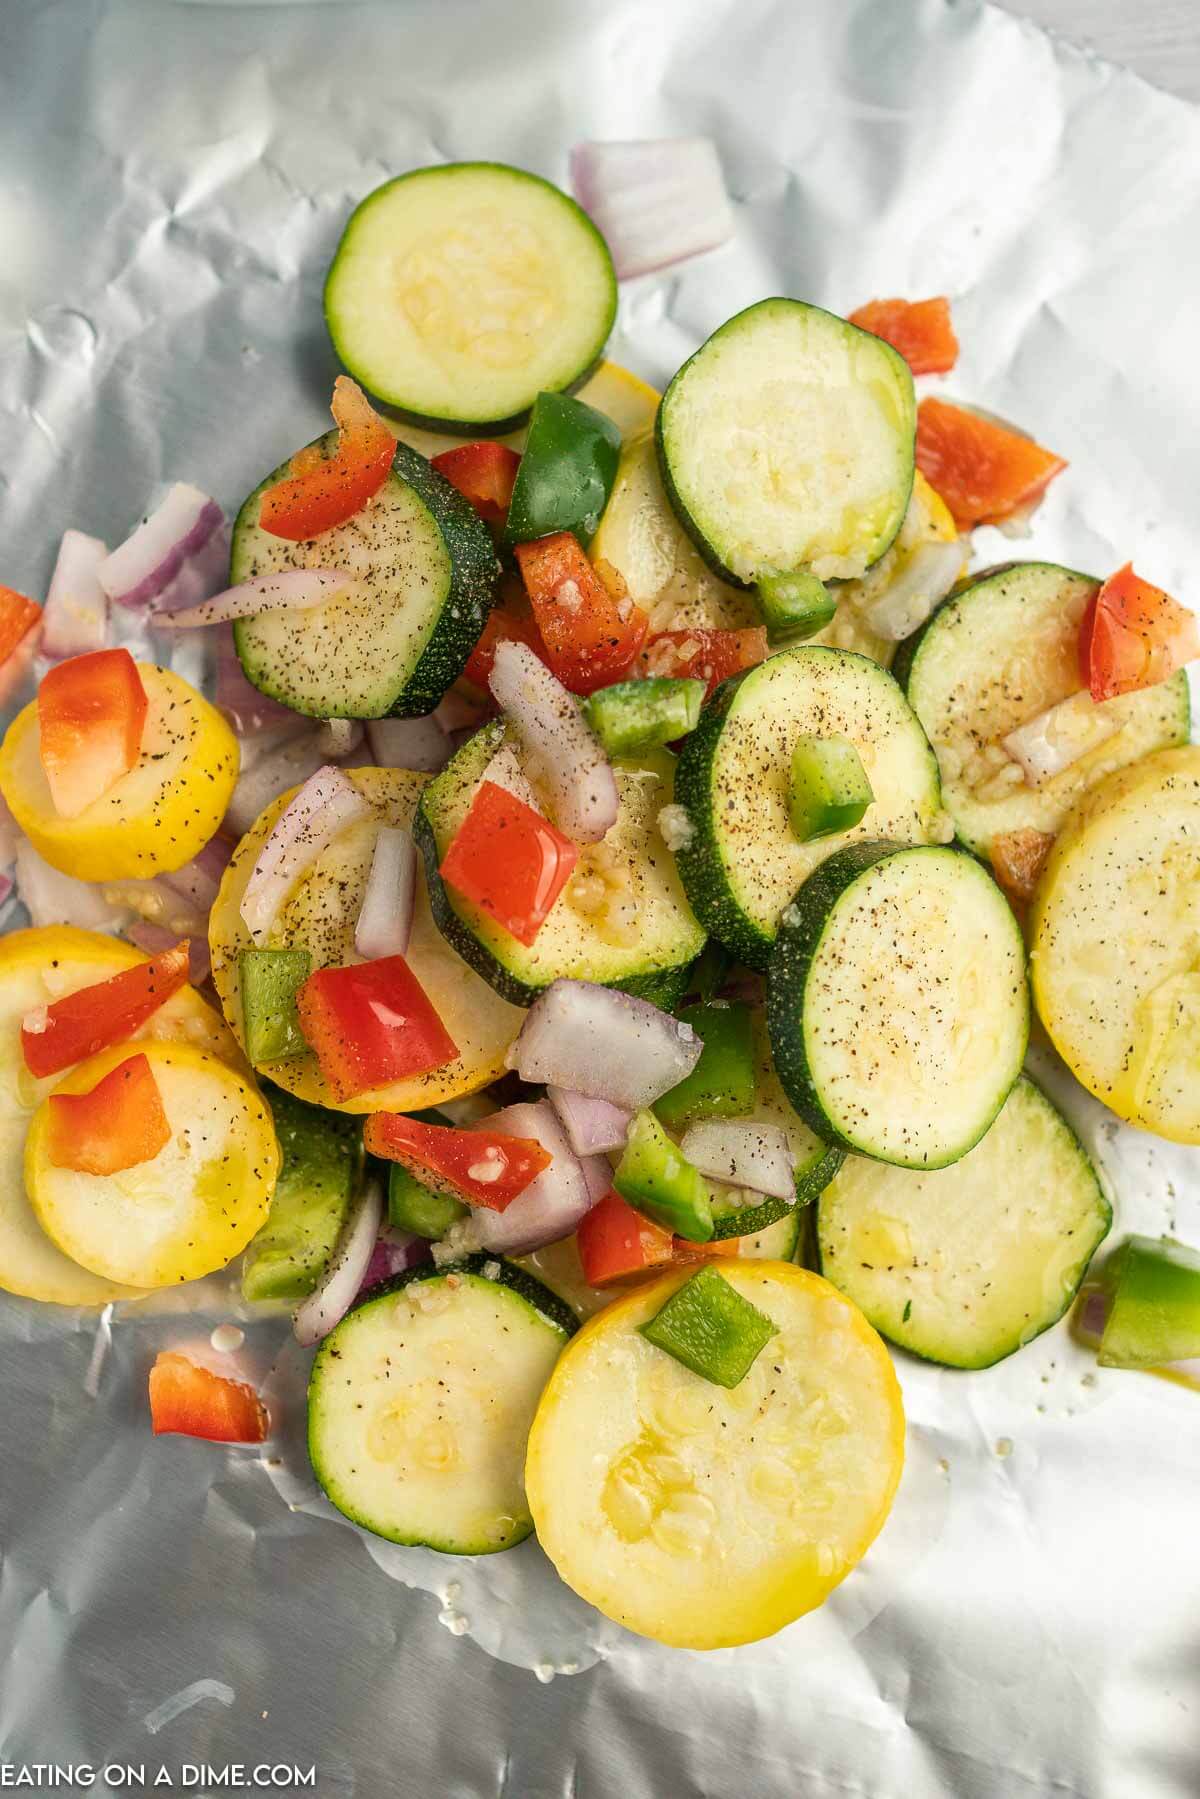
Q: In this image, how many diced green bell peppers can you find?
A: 11